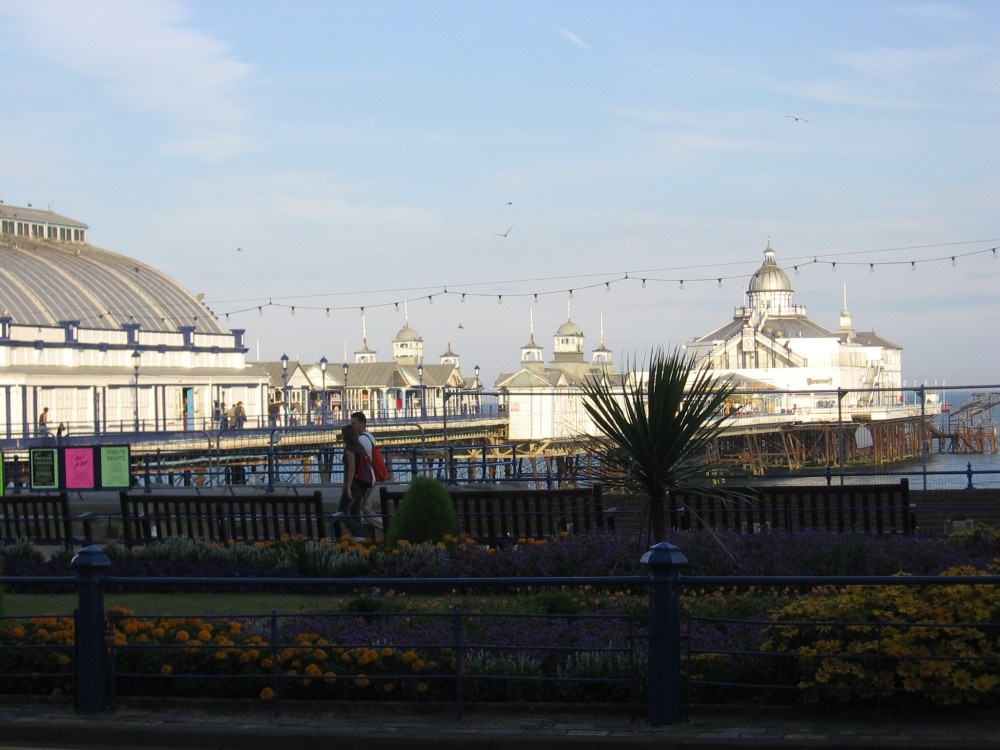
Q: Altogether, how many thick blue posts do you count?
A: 2